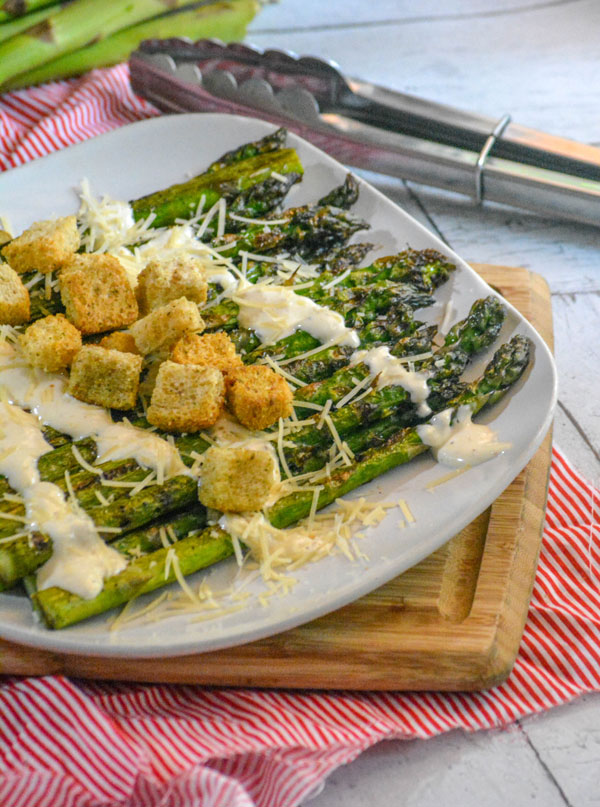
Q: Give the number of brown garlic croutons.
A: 12